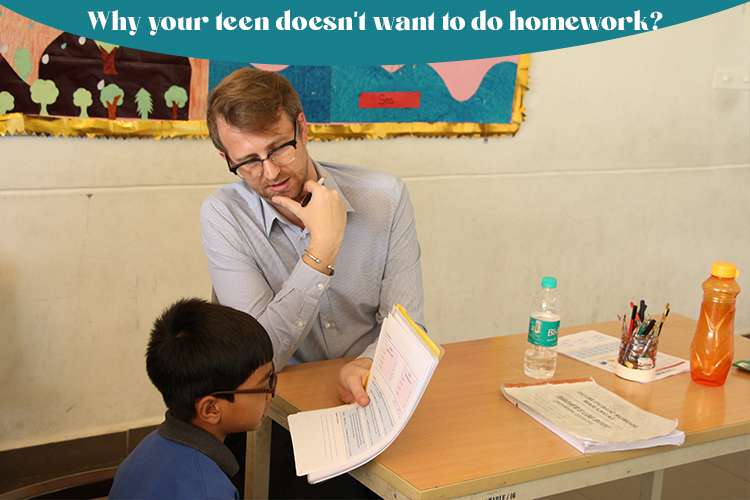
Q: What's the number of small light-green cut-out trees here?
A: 6